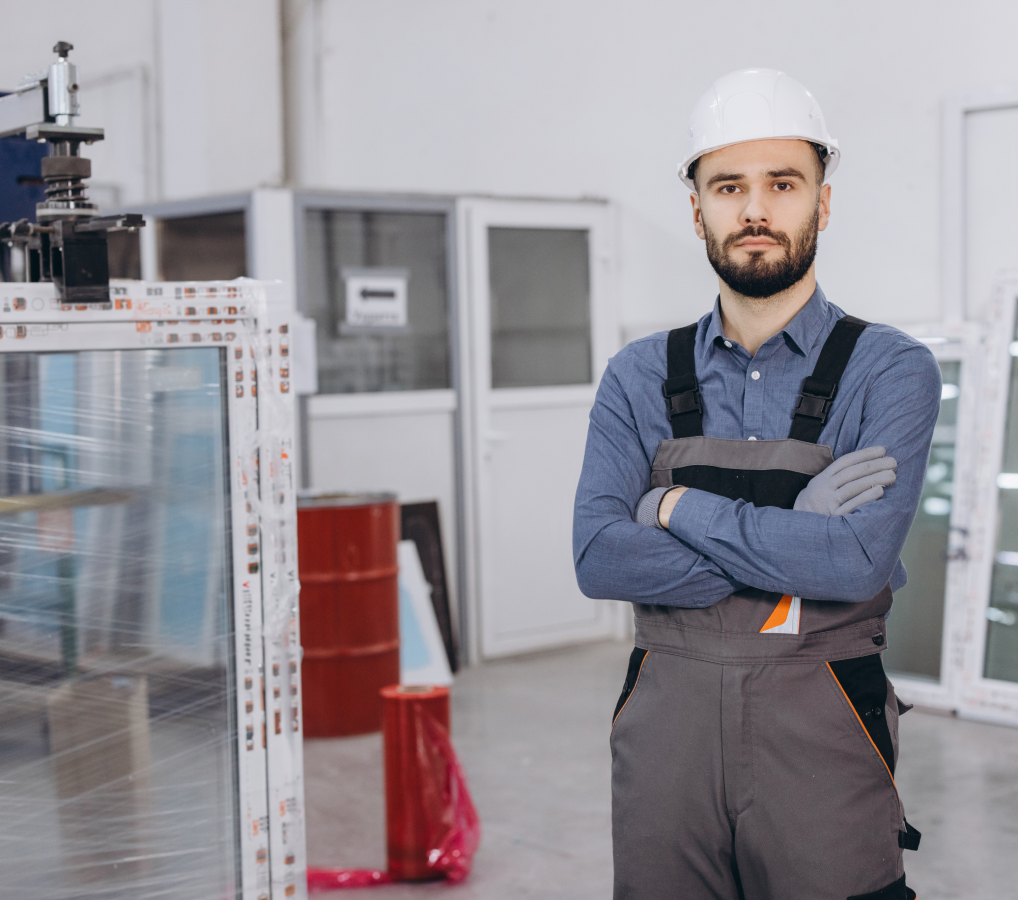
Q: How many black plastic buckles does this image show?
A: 2